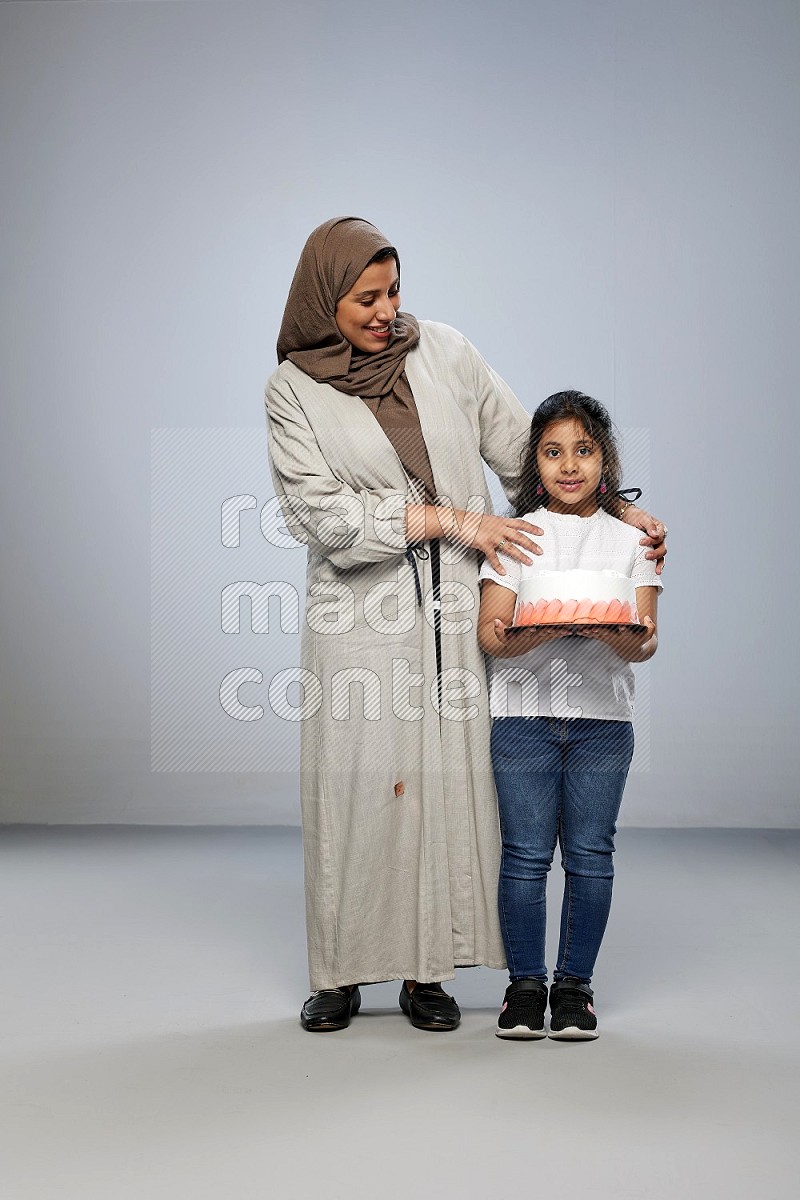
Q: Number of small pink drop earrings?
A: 2